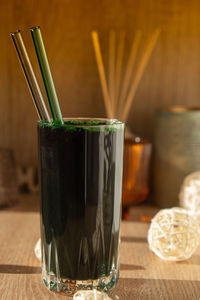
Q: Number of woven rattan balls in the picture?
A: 4